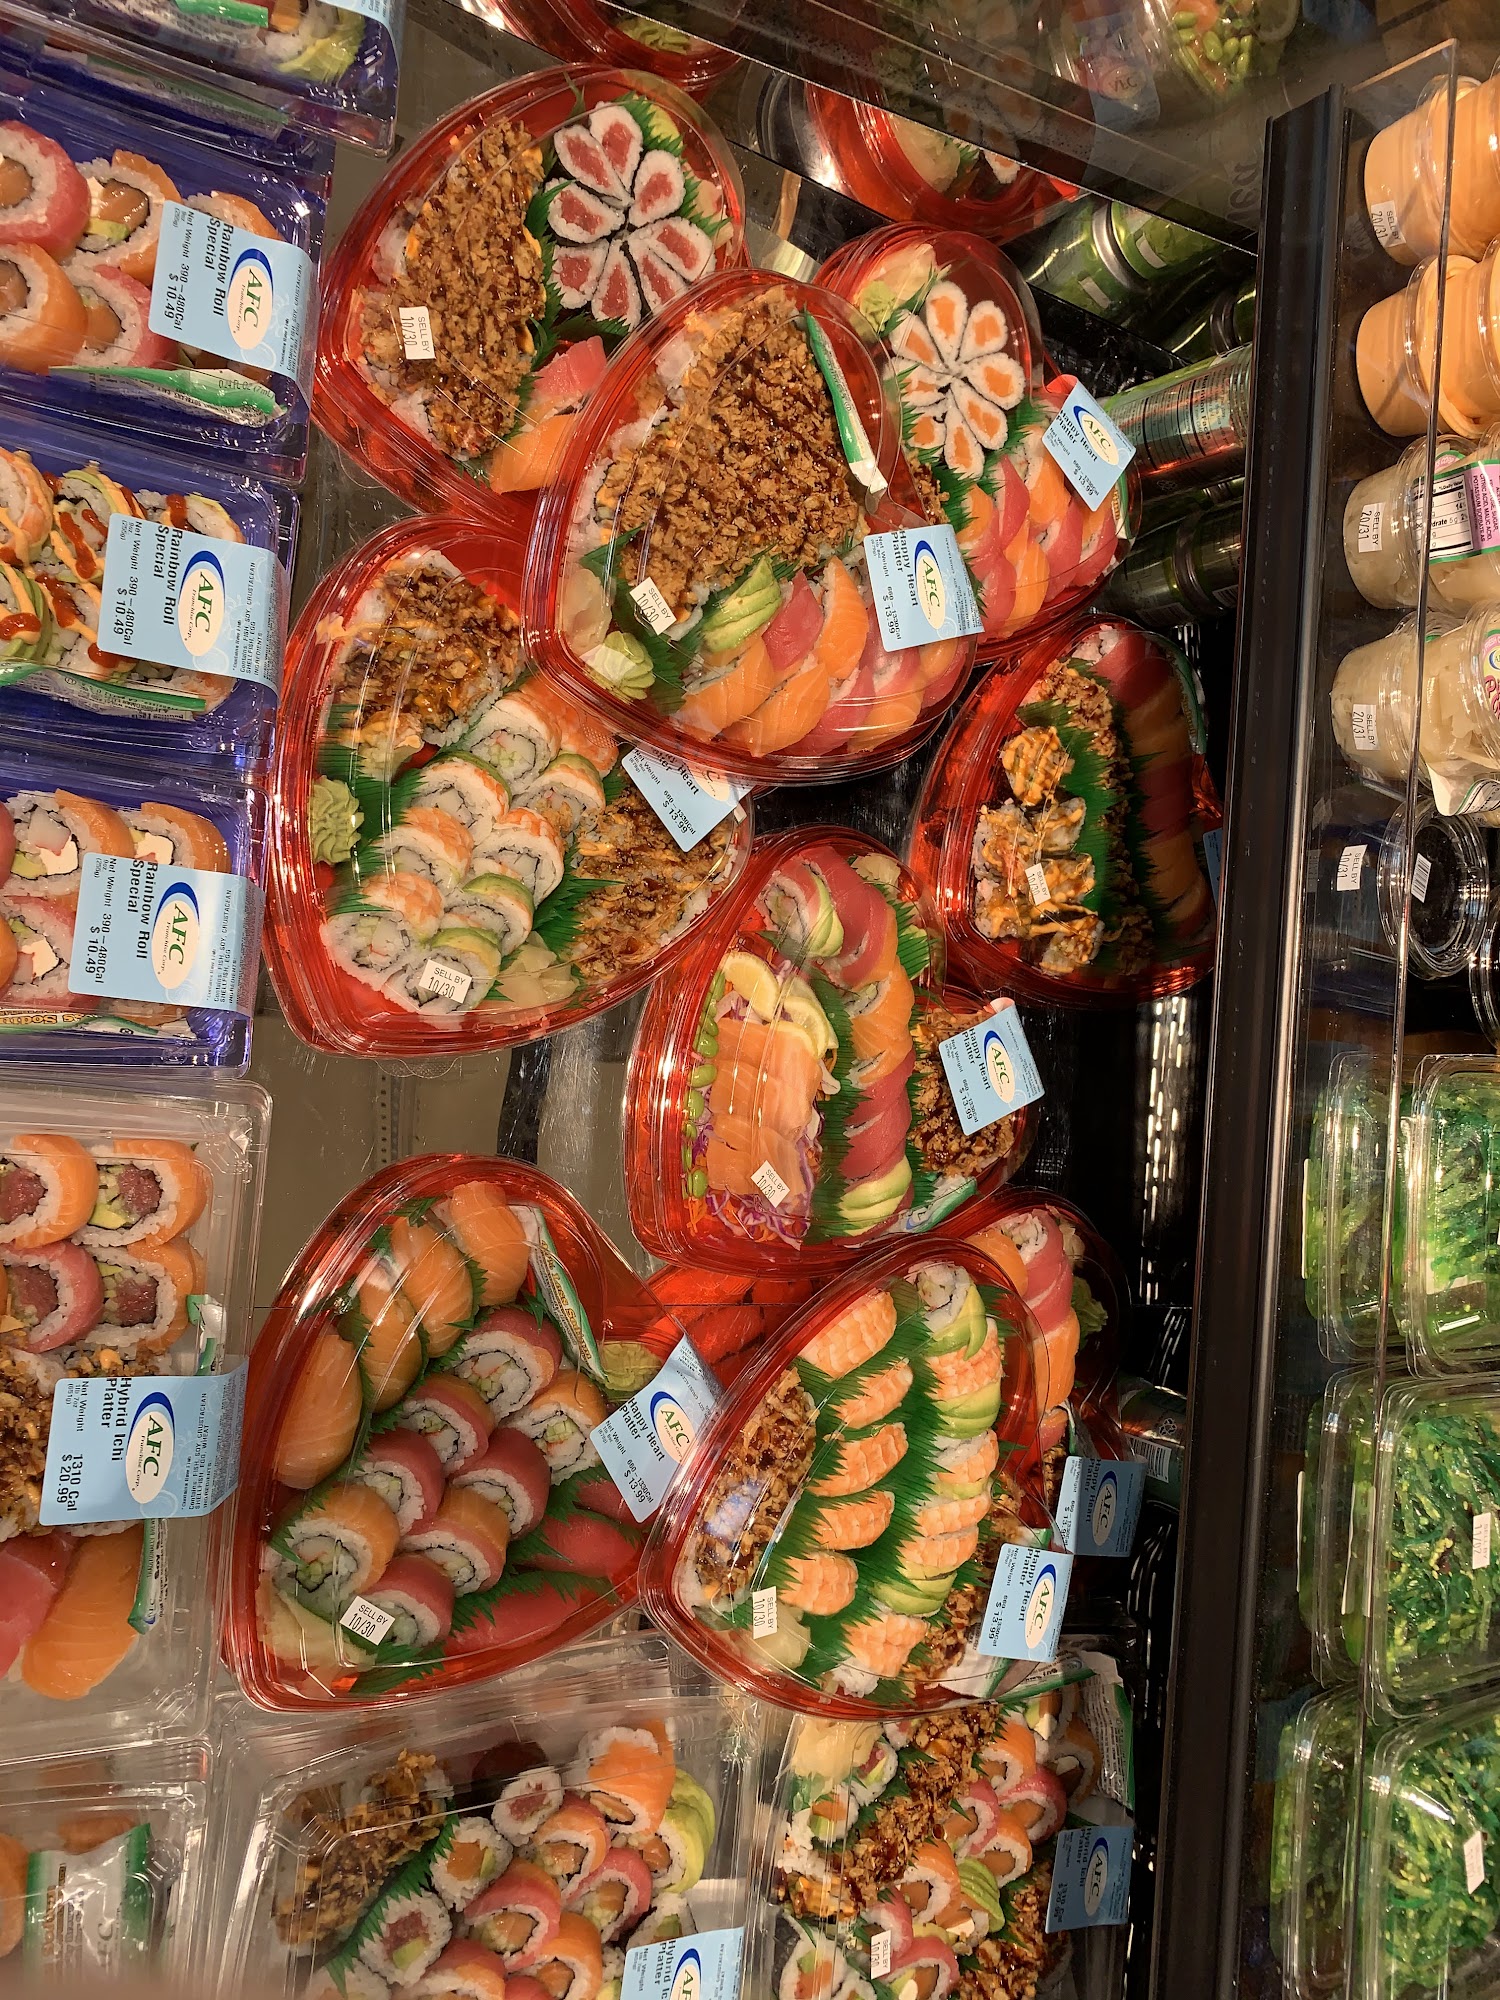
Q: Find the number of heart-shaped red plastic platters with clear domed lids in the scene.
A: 9